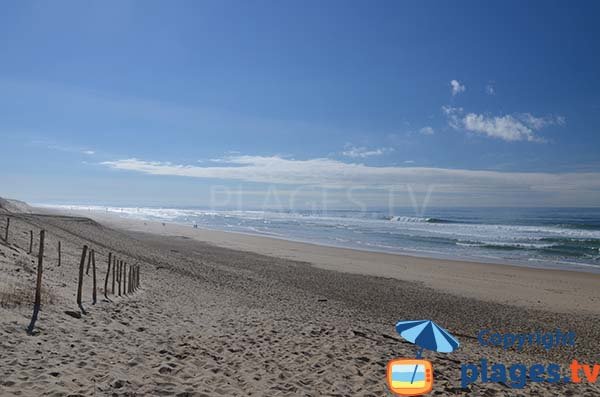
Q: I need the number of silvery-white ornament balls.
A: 0